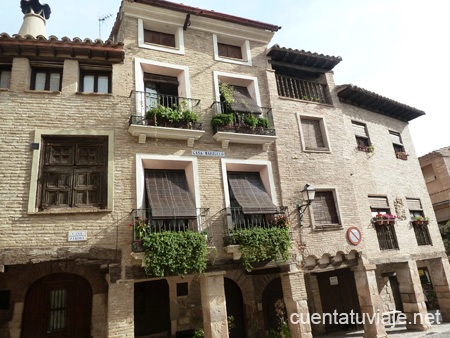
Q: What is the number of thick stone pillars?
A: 6